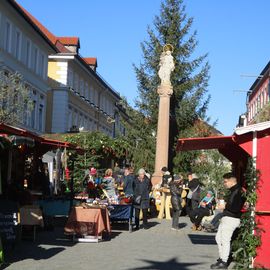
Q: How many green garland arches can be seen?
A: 1